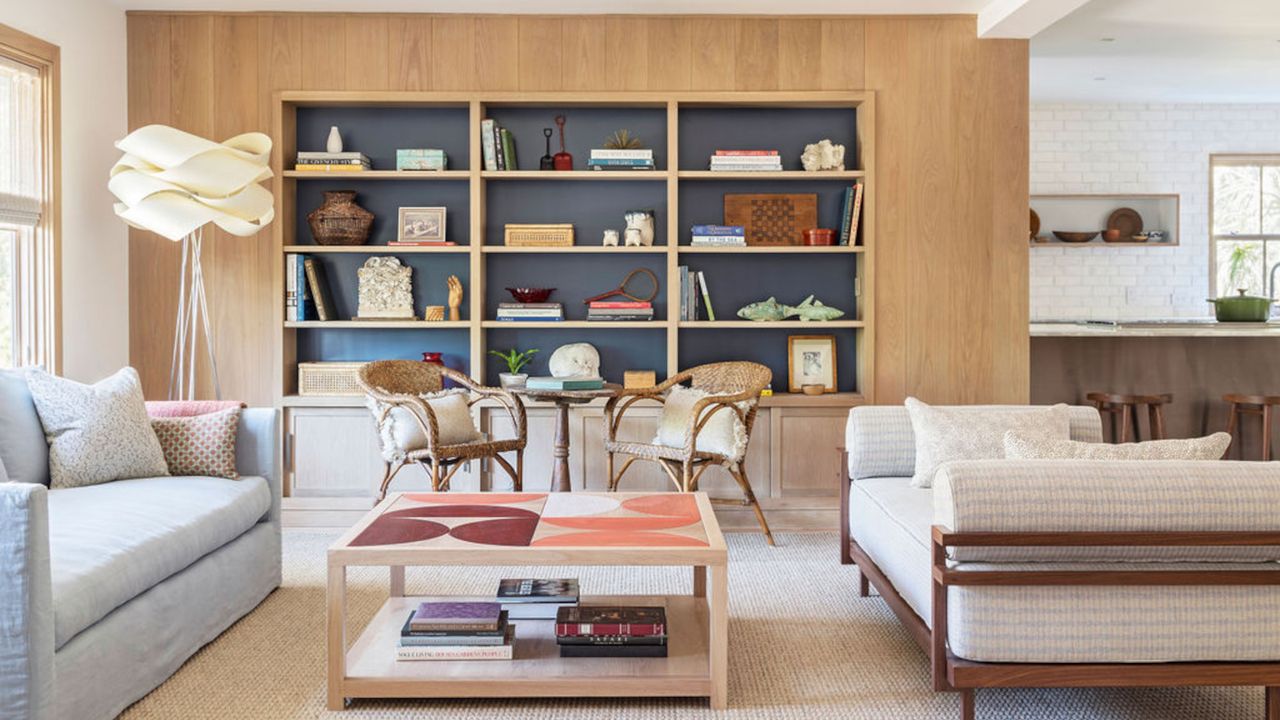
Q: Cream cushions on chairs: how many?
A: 2